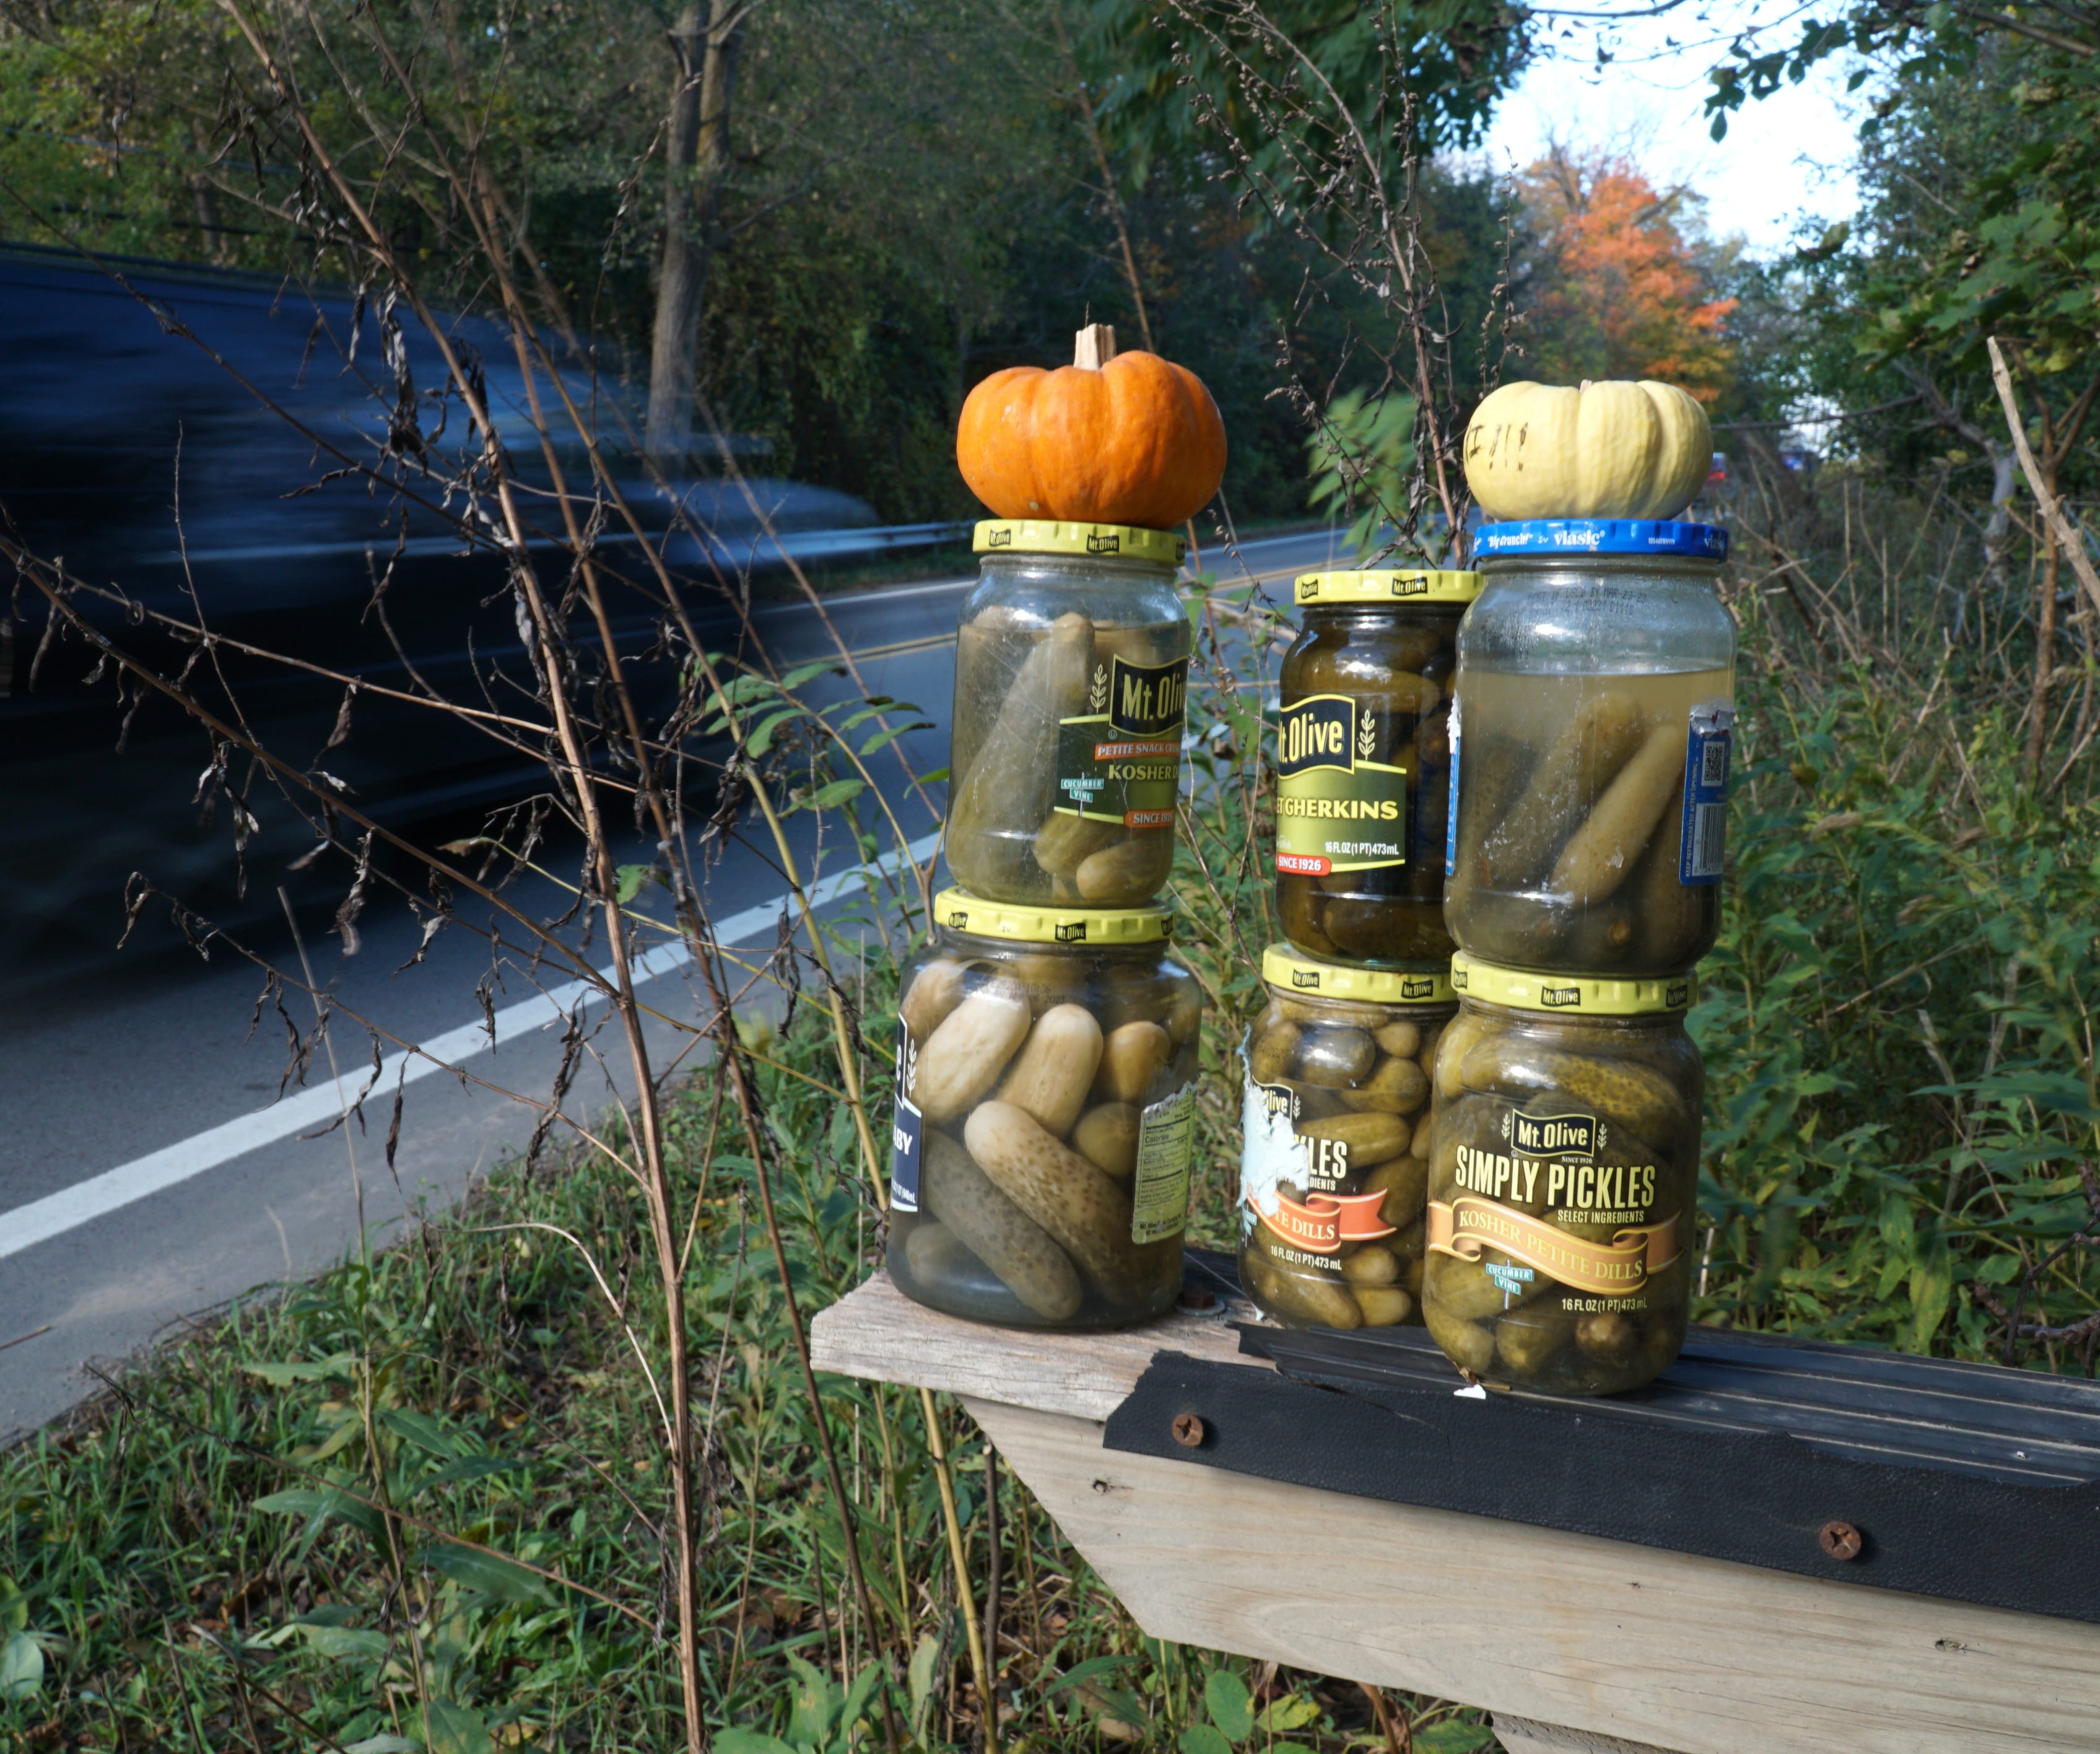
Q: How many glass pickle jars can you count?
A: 6